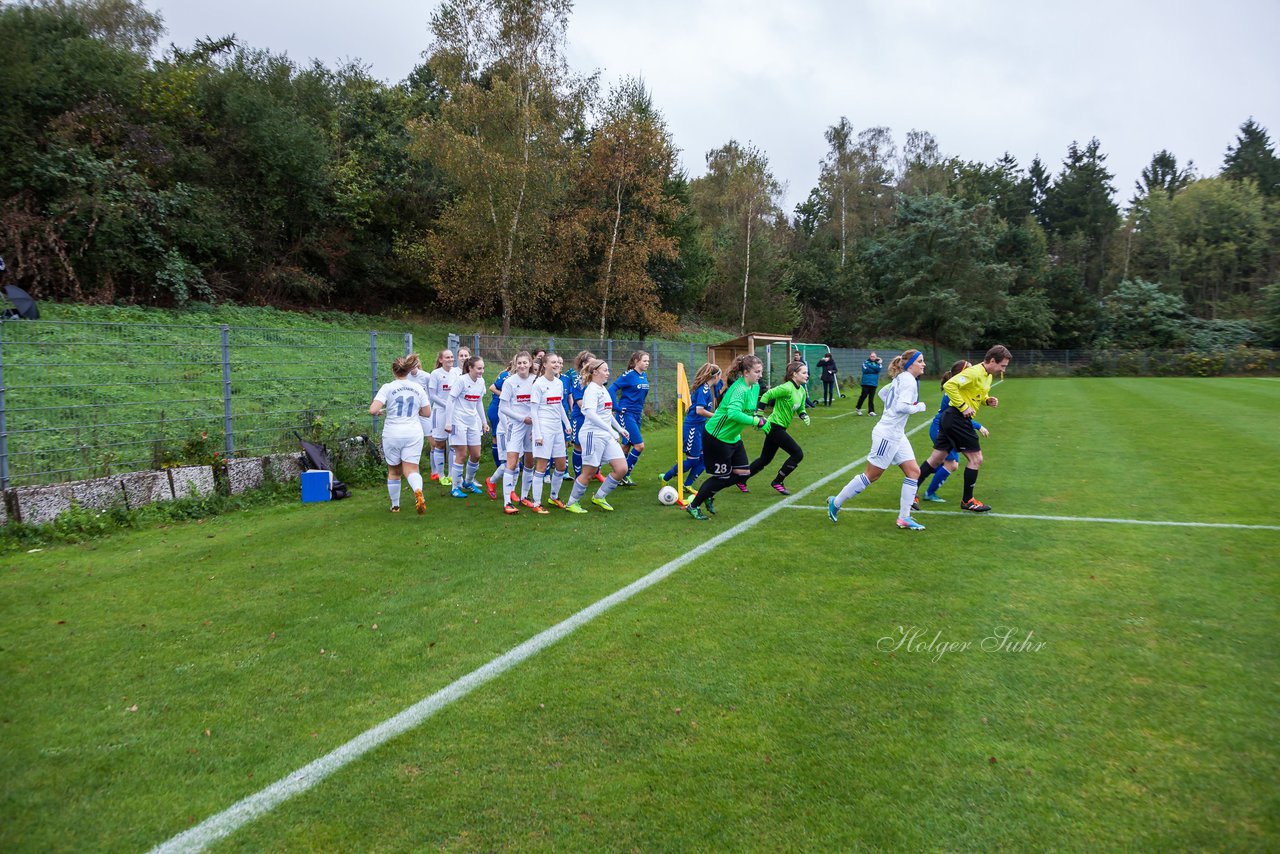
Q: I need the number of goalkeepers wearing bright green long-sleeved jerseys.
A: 2